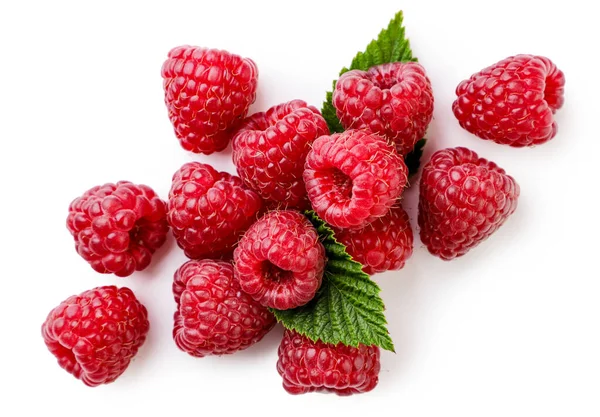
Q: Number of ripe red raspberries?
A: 13